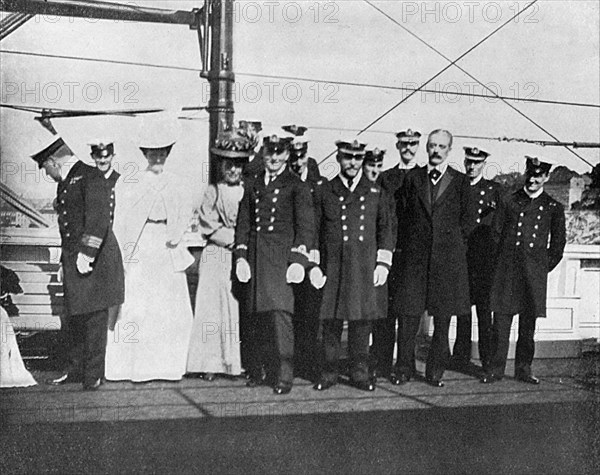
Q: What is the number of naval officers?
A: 11